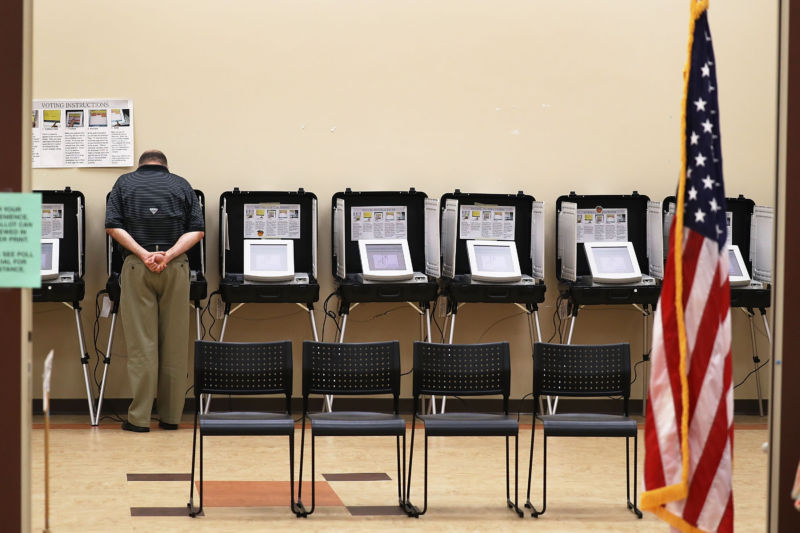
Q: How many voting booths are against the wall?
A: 7